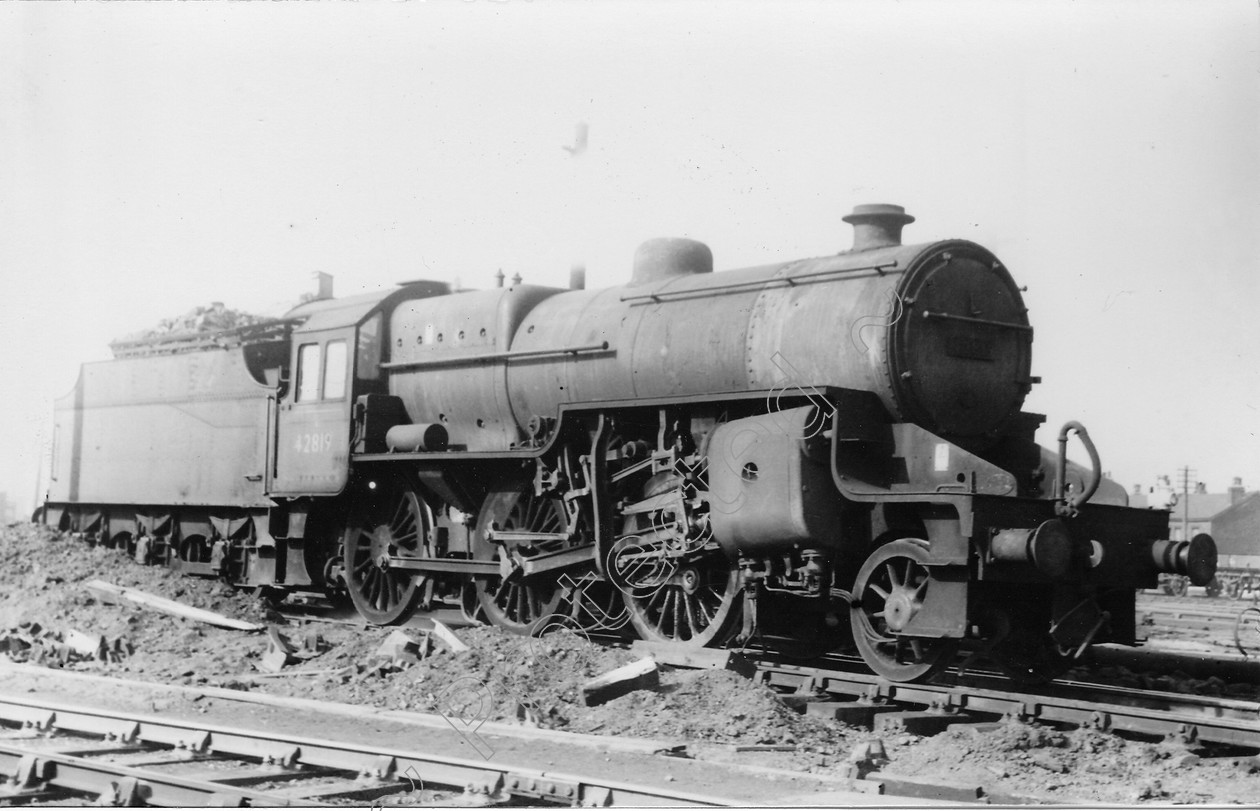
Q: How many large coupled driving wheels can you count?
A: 3